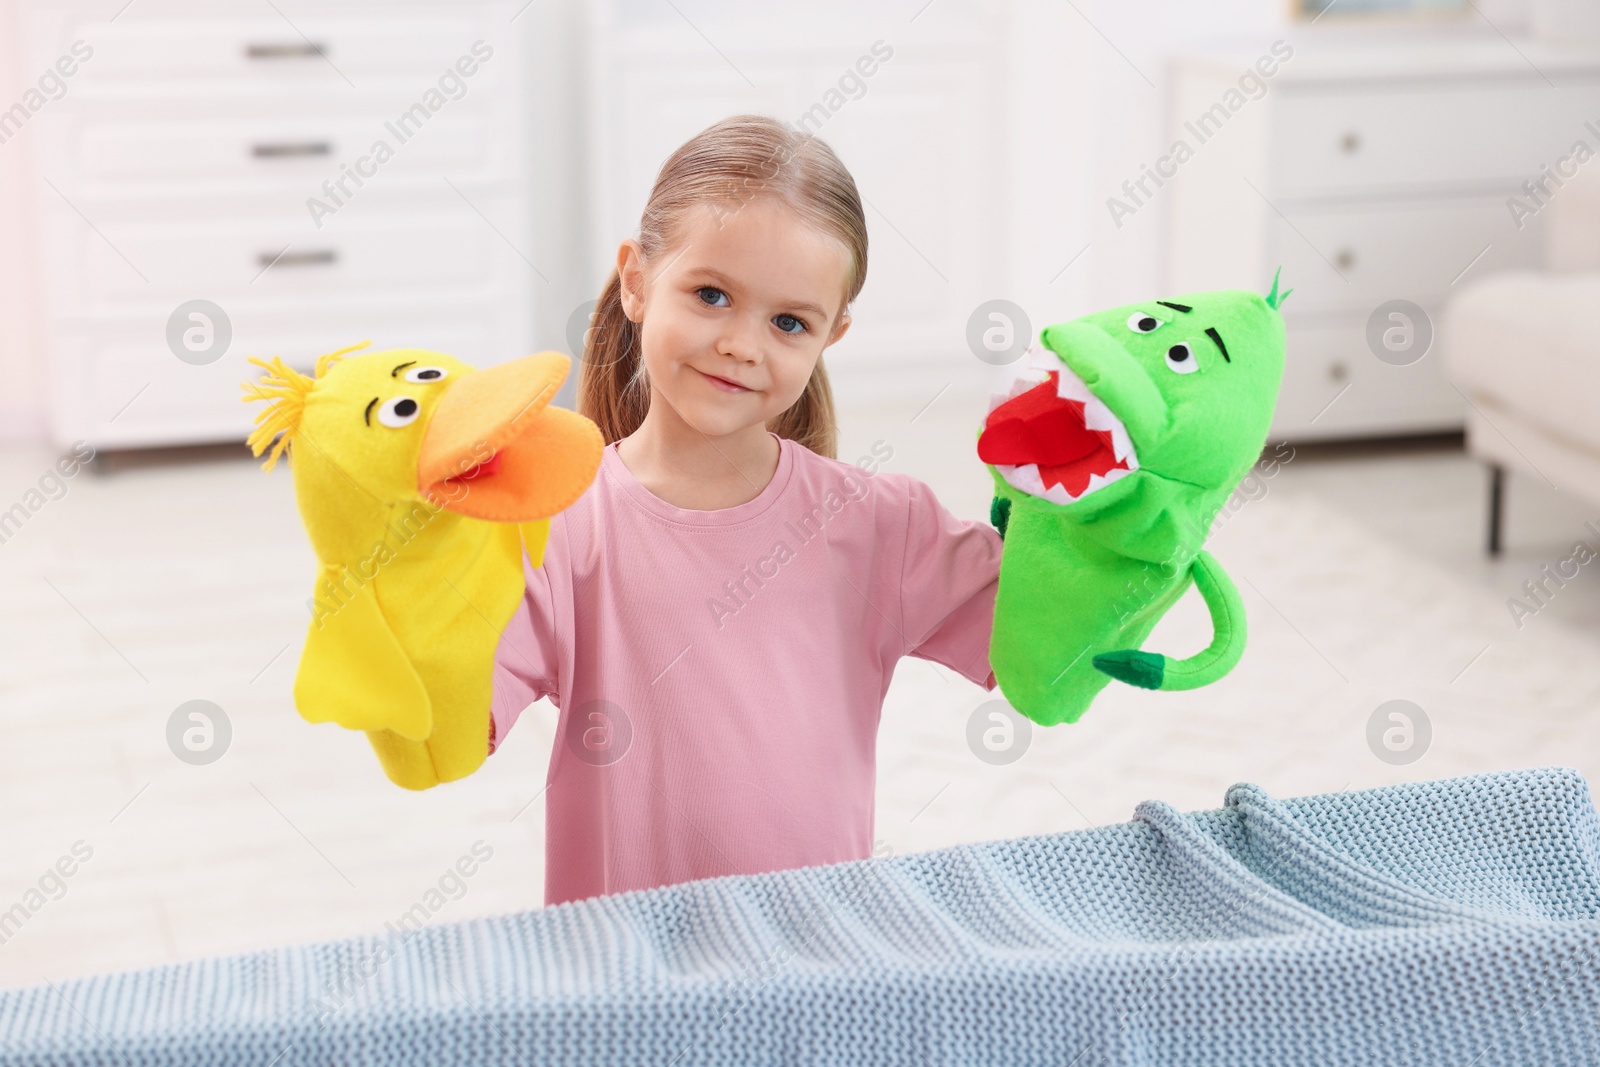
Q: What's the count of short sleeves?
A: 2